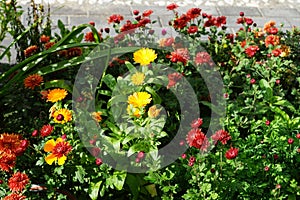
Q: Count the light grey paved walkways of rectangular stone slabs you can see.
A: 1